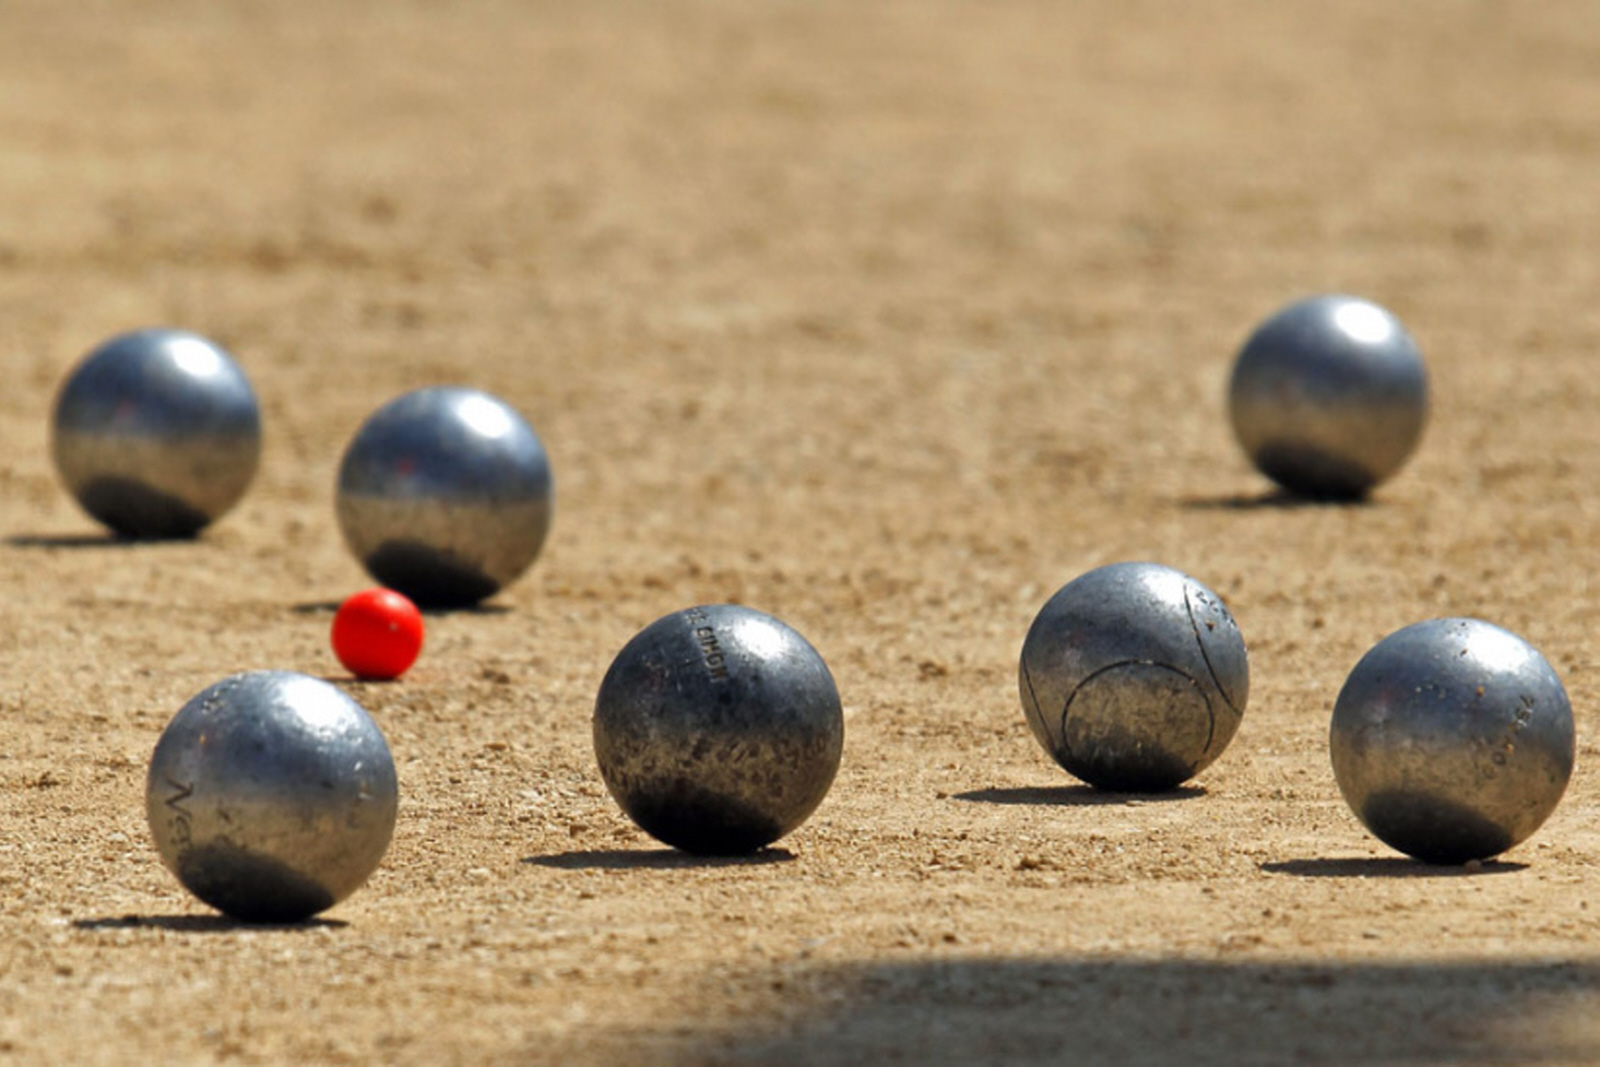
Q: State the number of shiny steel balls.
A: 7